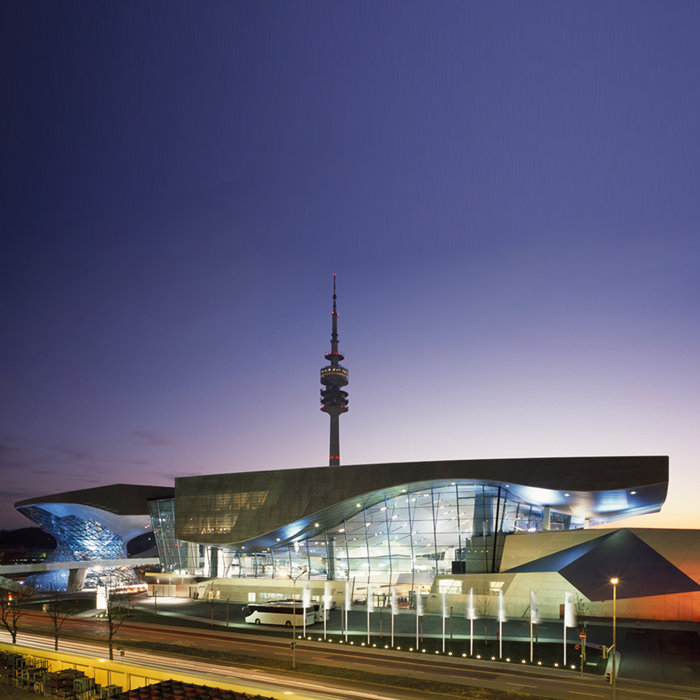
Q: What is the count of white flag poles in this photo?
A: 11